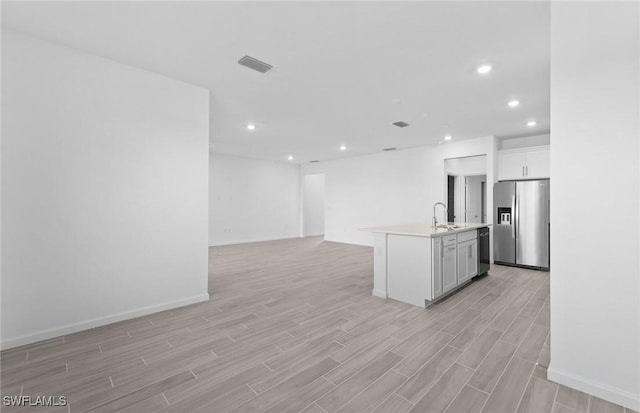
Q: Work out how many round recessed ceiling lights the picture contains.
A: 7